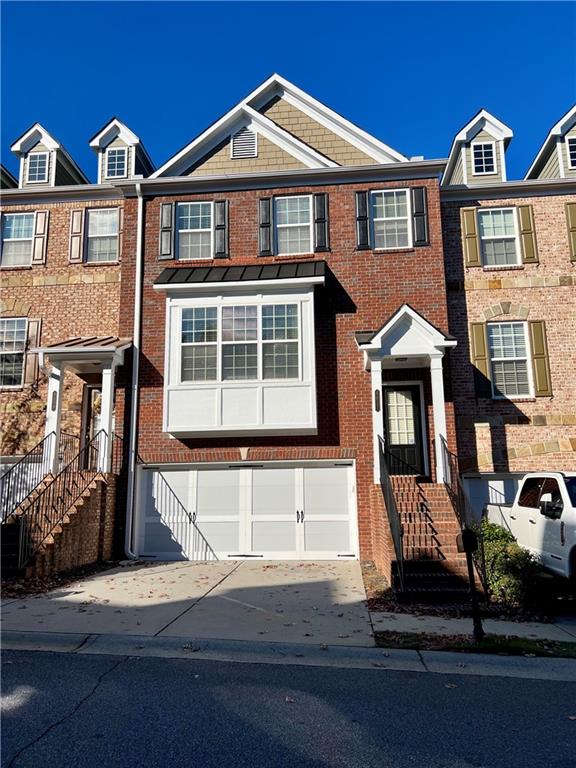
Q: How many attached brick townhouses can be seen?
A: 3